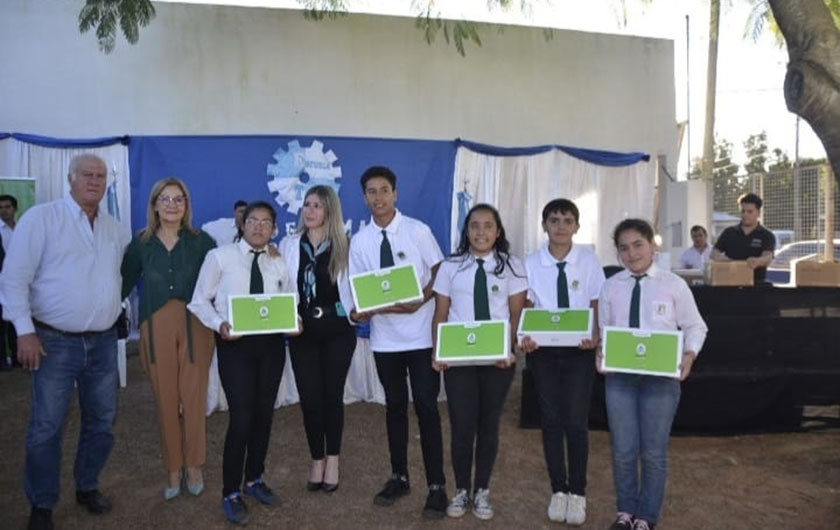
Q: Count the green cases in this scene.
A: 5